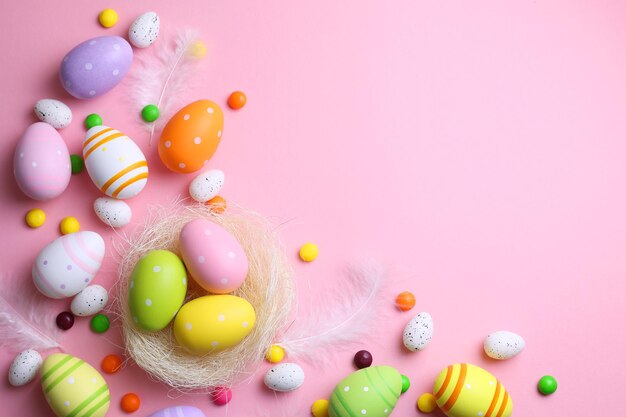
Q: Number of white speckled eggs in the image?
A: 9